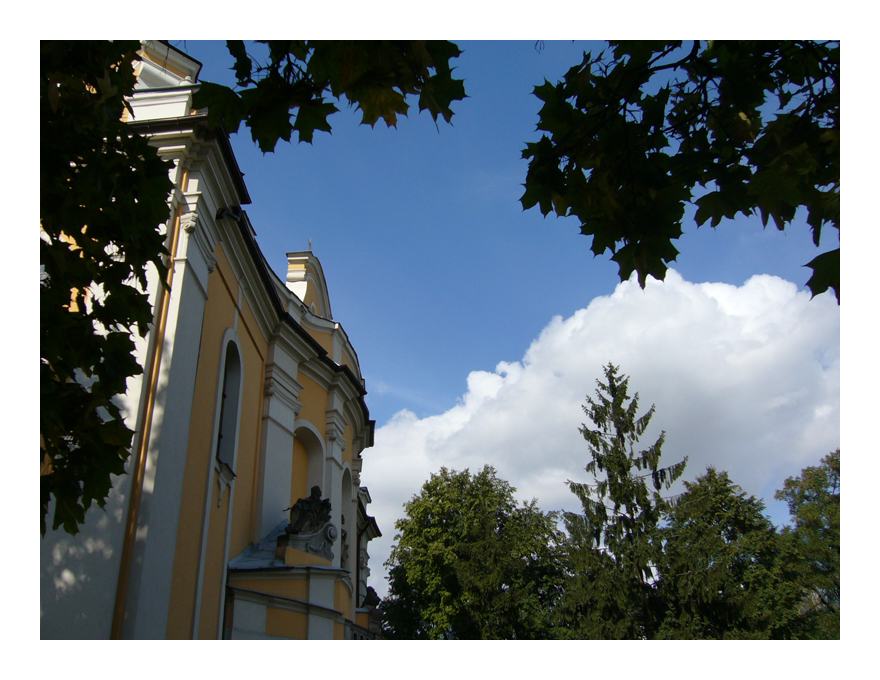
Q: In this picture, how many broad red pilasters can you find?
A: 0